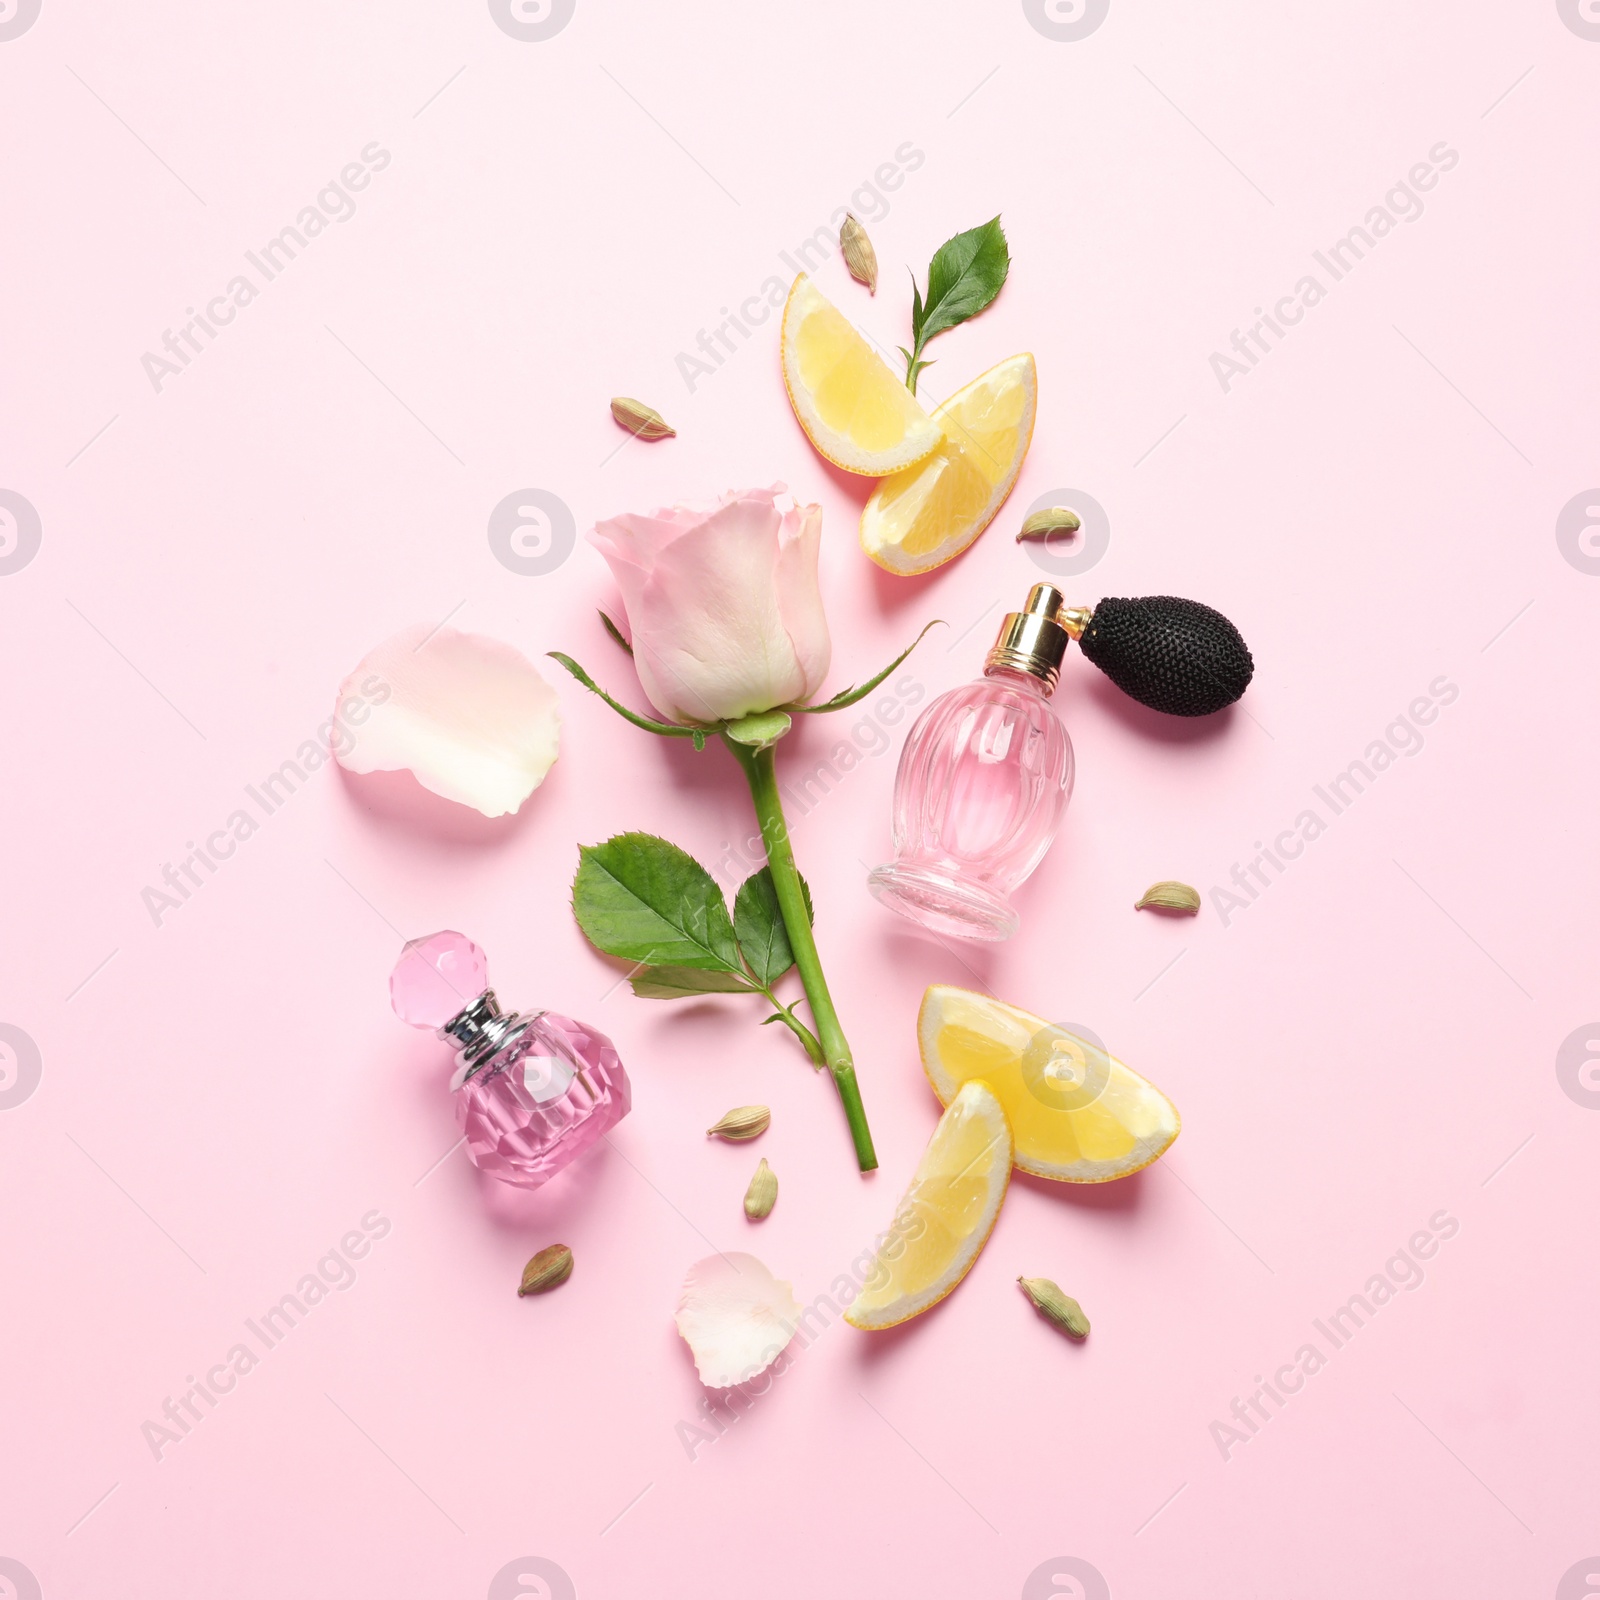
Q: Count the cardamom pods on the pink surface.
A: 8